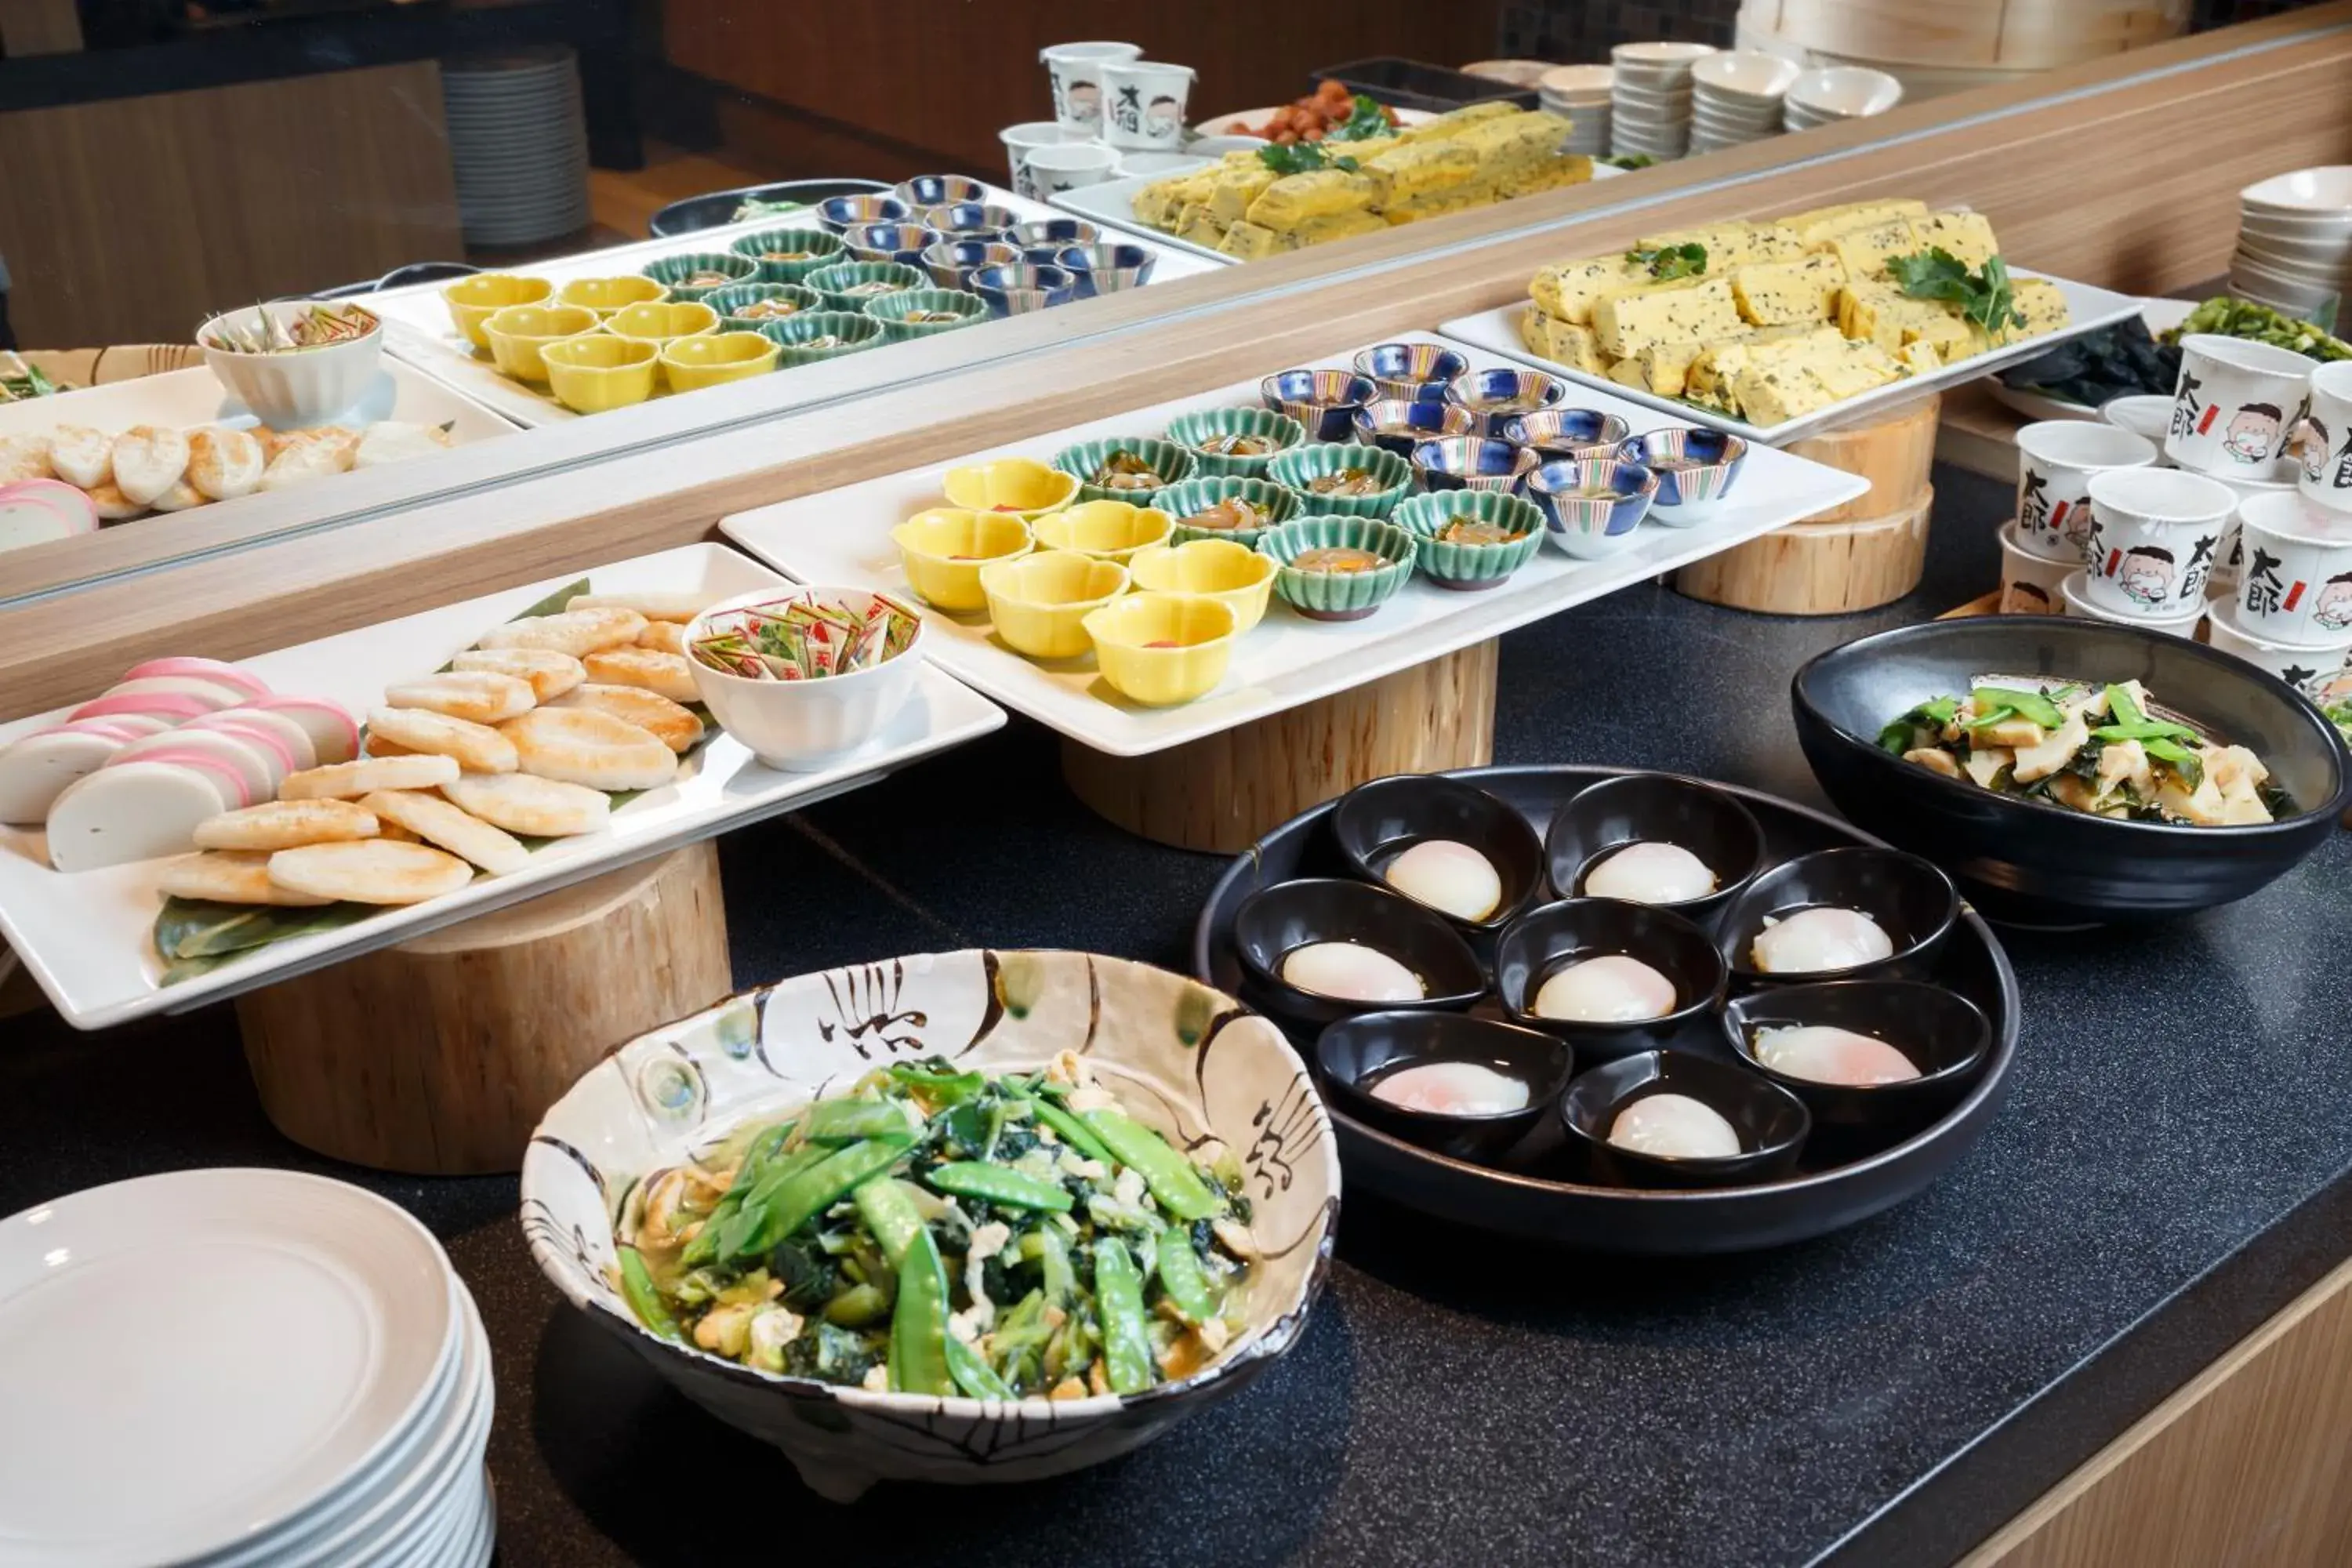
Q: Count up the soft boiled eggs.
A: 8